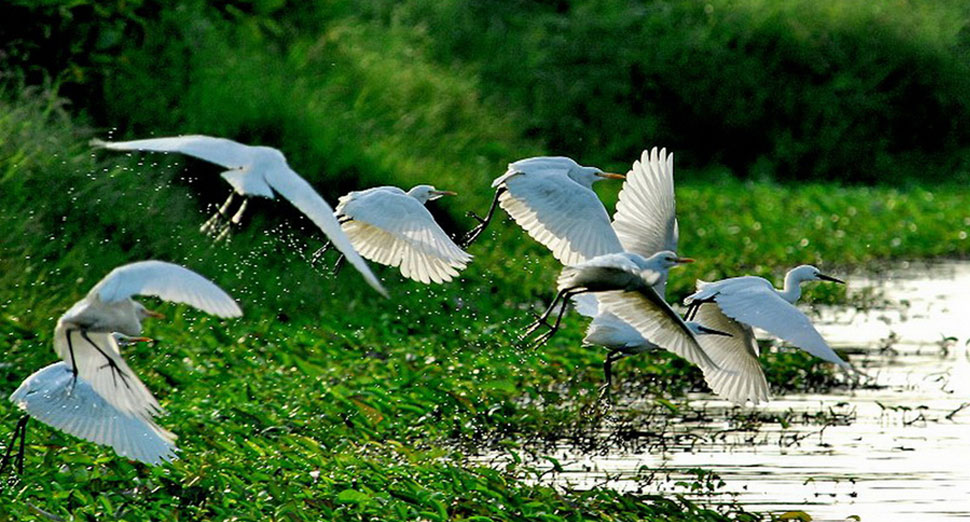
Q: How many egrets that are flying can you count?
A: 8